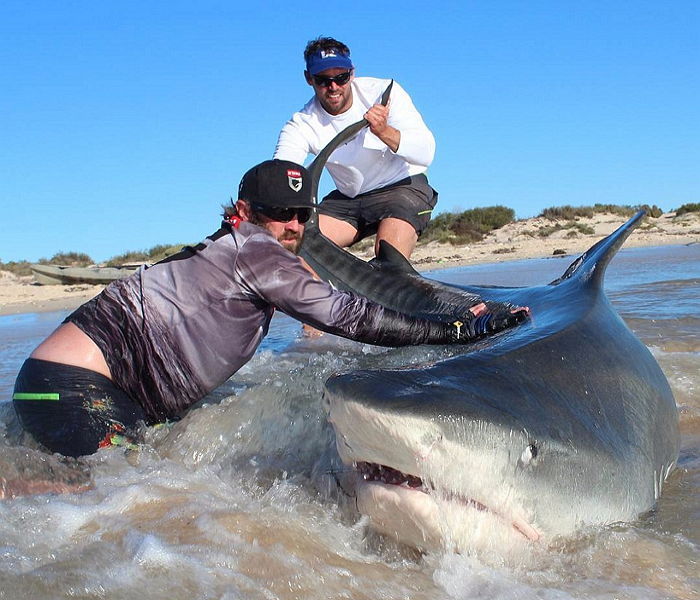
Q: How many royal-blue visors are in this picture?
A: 1